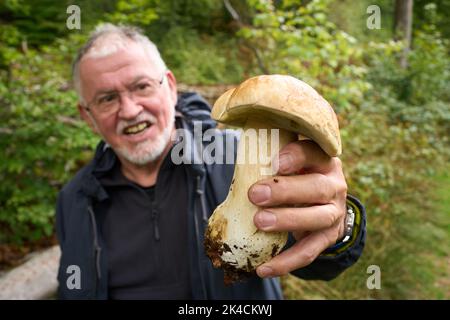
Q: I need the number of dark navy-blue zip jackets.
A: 1